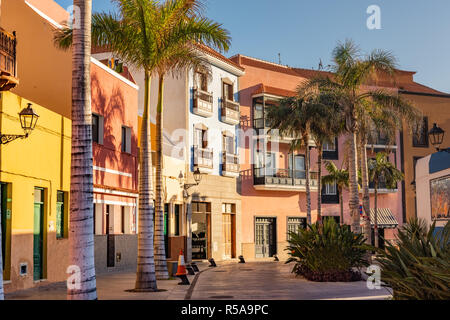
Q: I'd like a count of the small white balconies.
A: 4